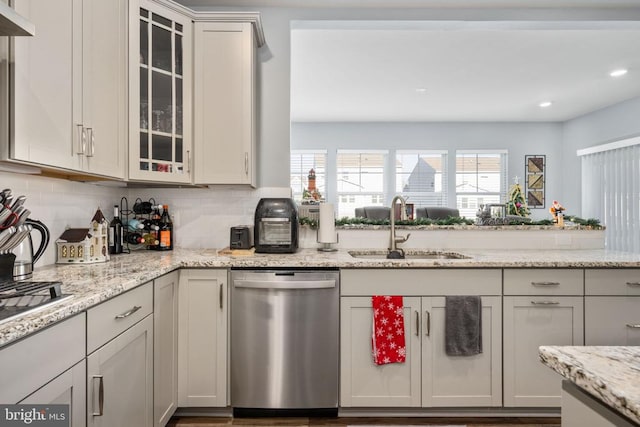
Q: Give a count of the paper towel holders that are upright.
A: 1